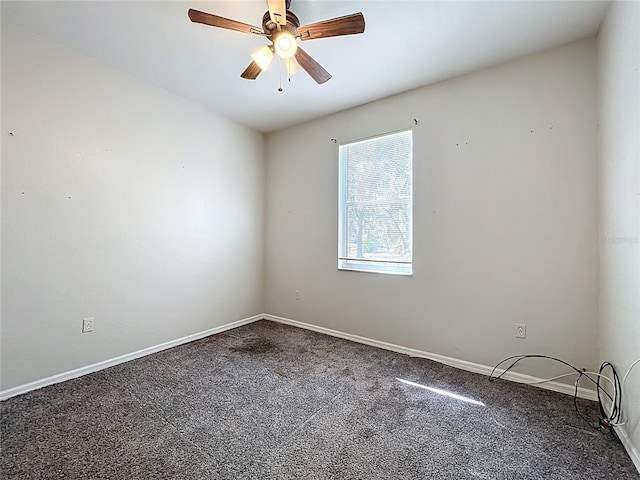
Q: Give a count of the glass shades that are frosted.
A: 3